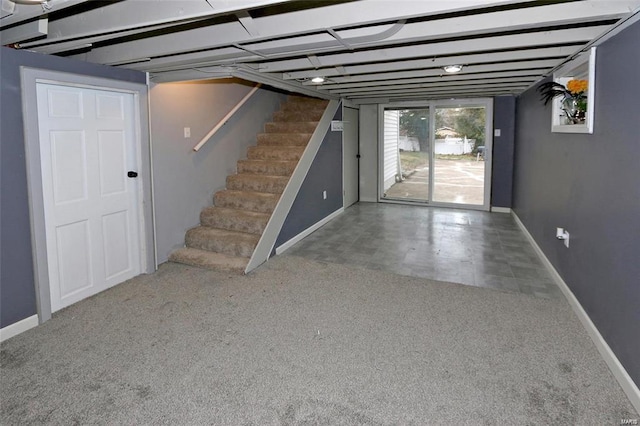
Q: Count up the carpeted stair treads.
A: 12